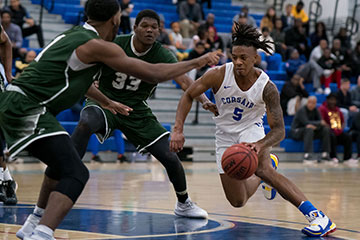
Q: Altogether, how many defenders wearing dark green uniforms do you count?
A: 2